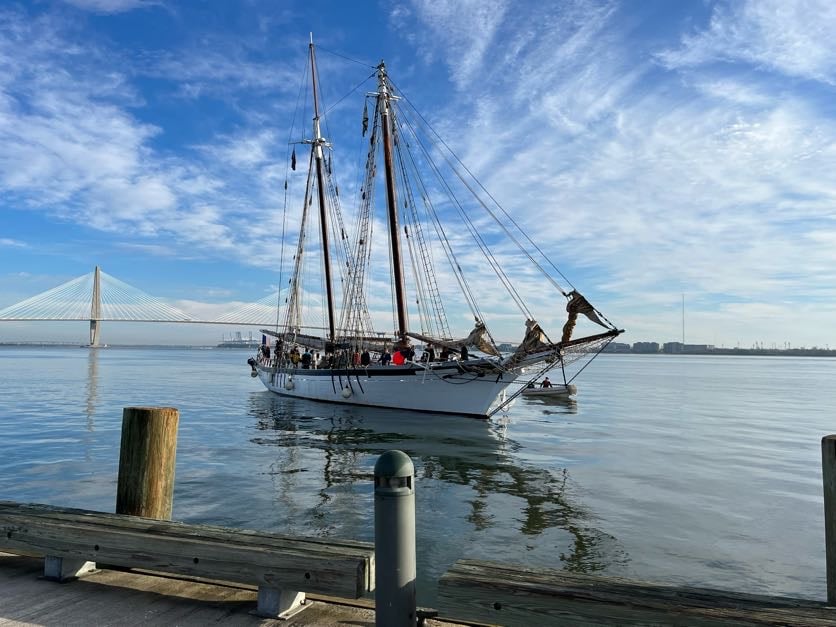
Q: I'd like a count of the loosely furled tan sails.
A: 3